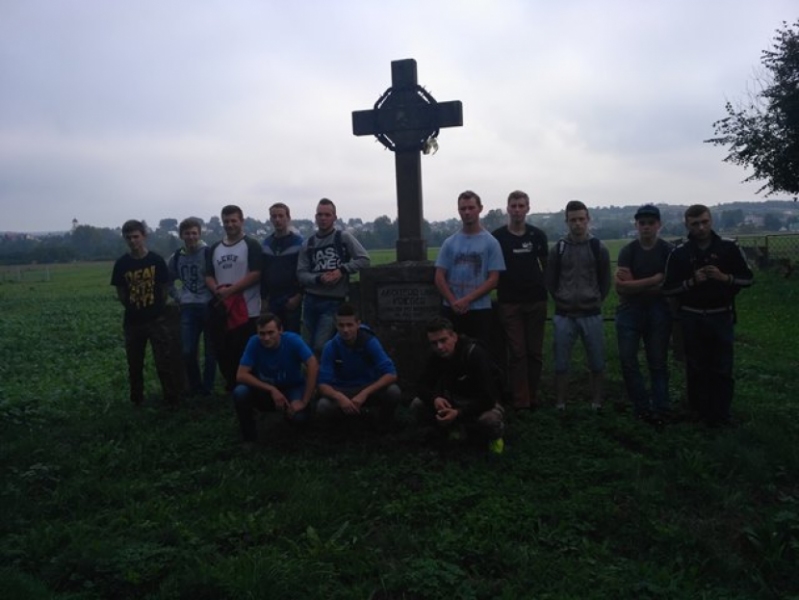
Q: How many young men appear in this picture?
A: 13